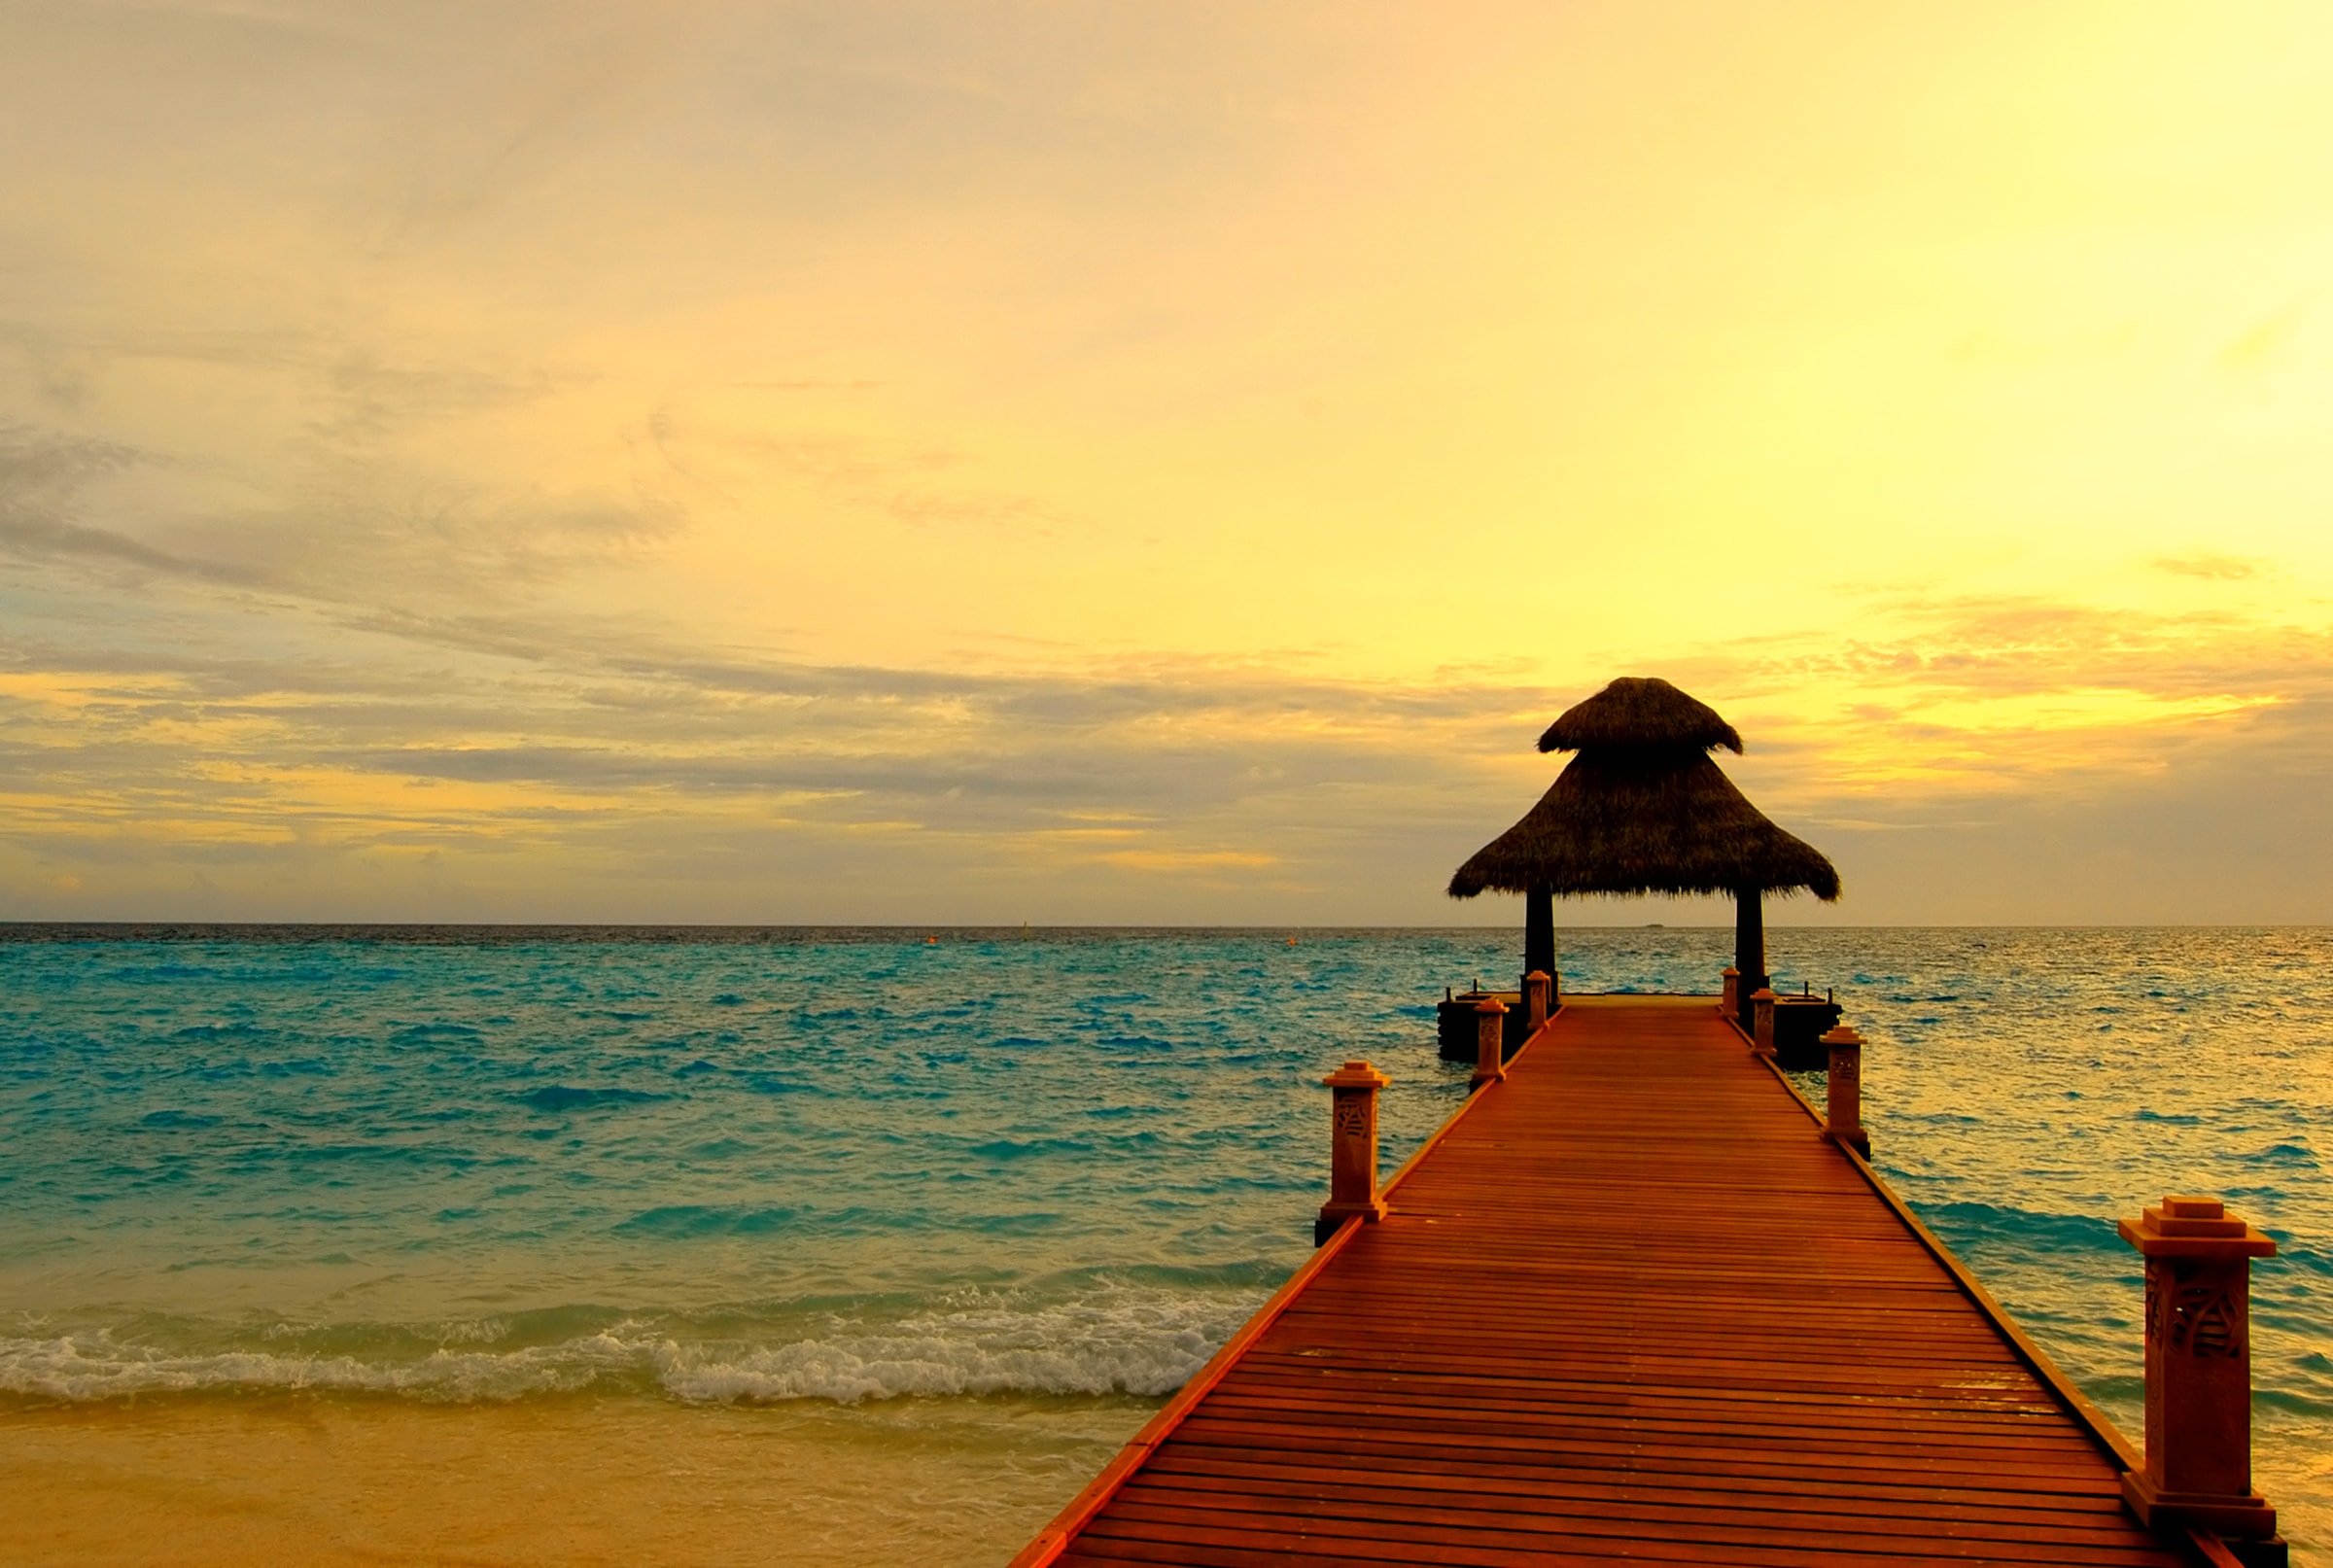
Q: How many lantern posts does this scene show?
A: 7